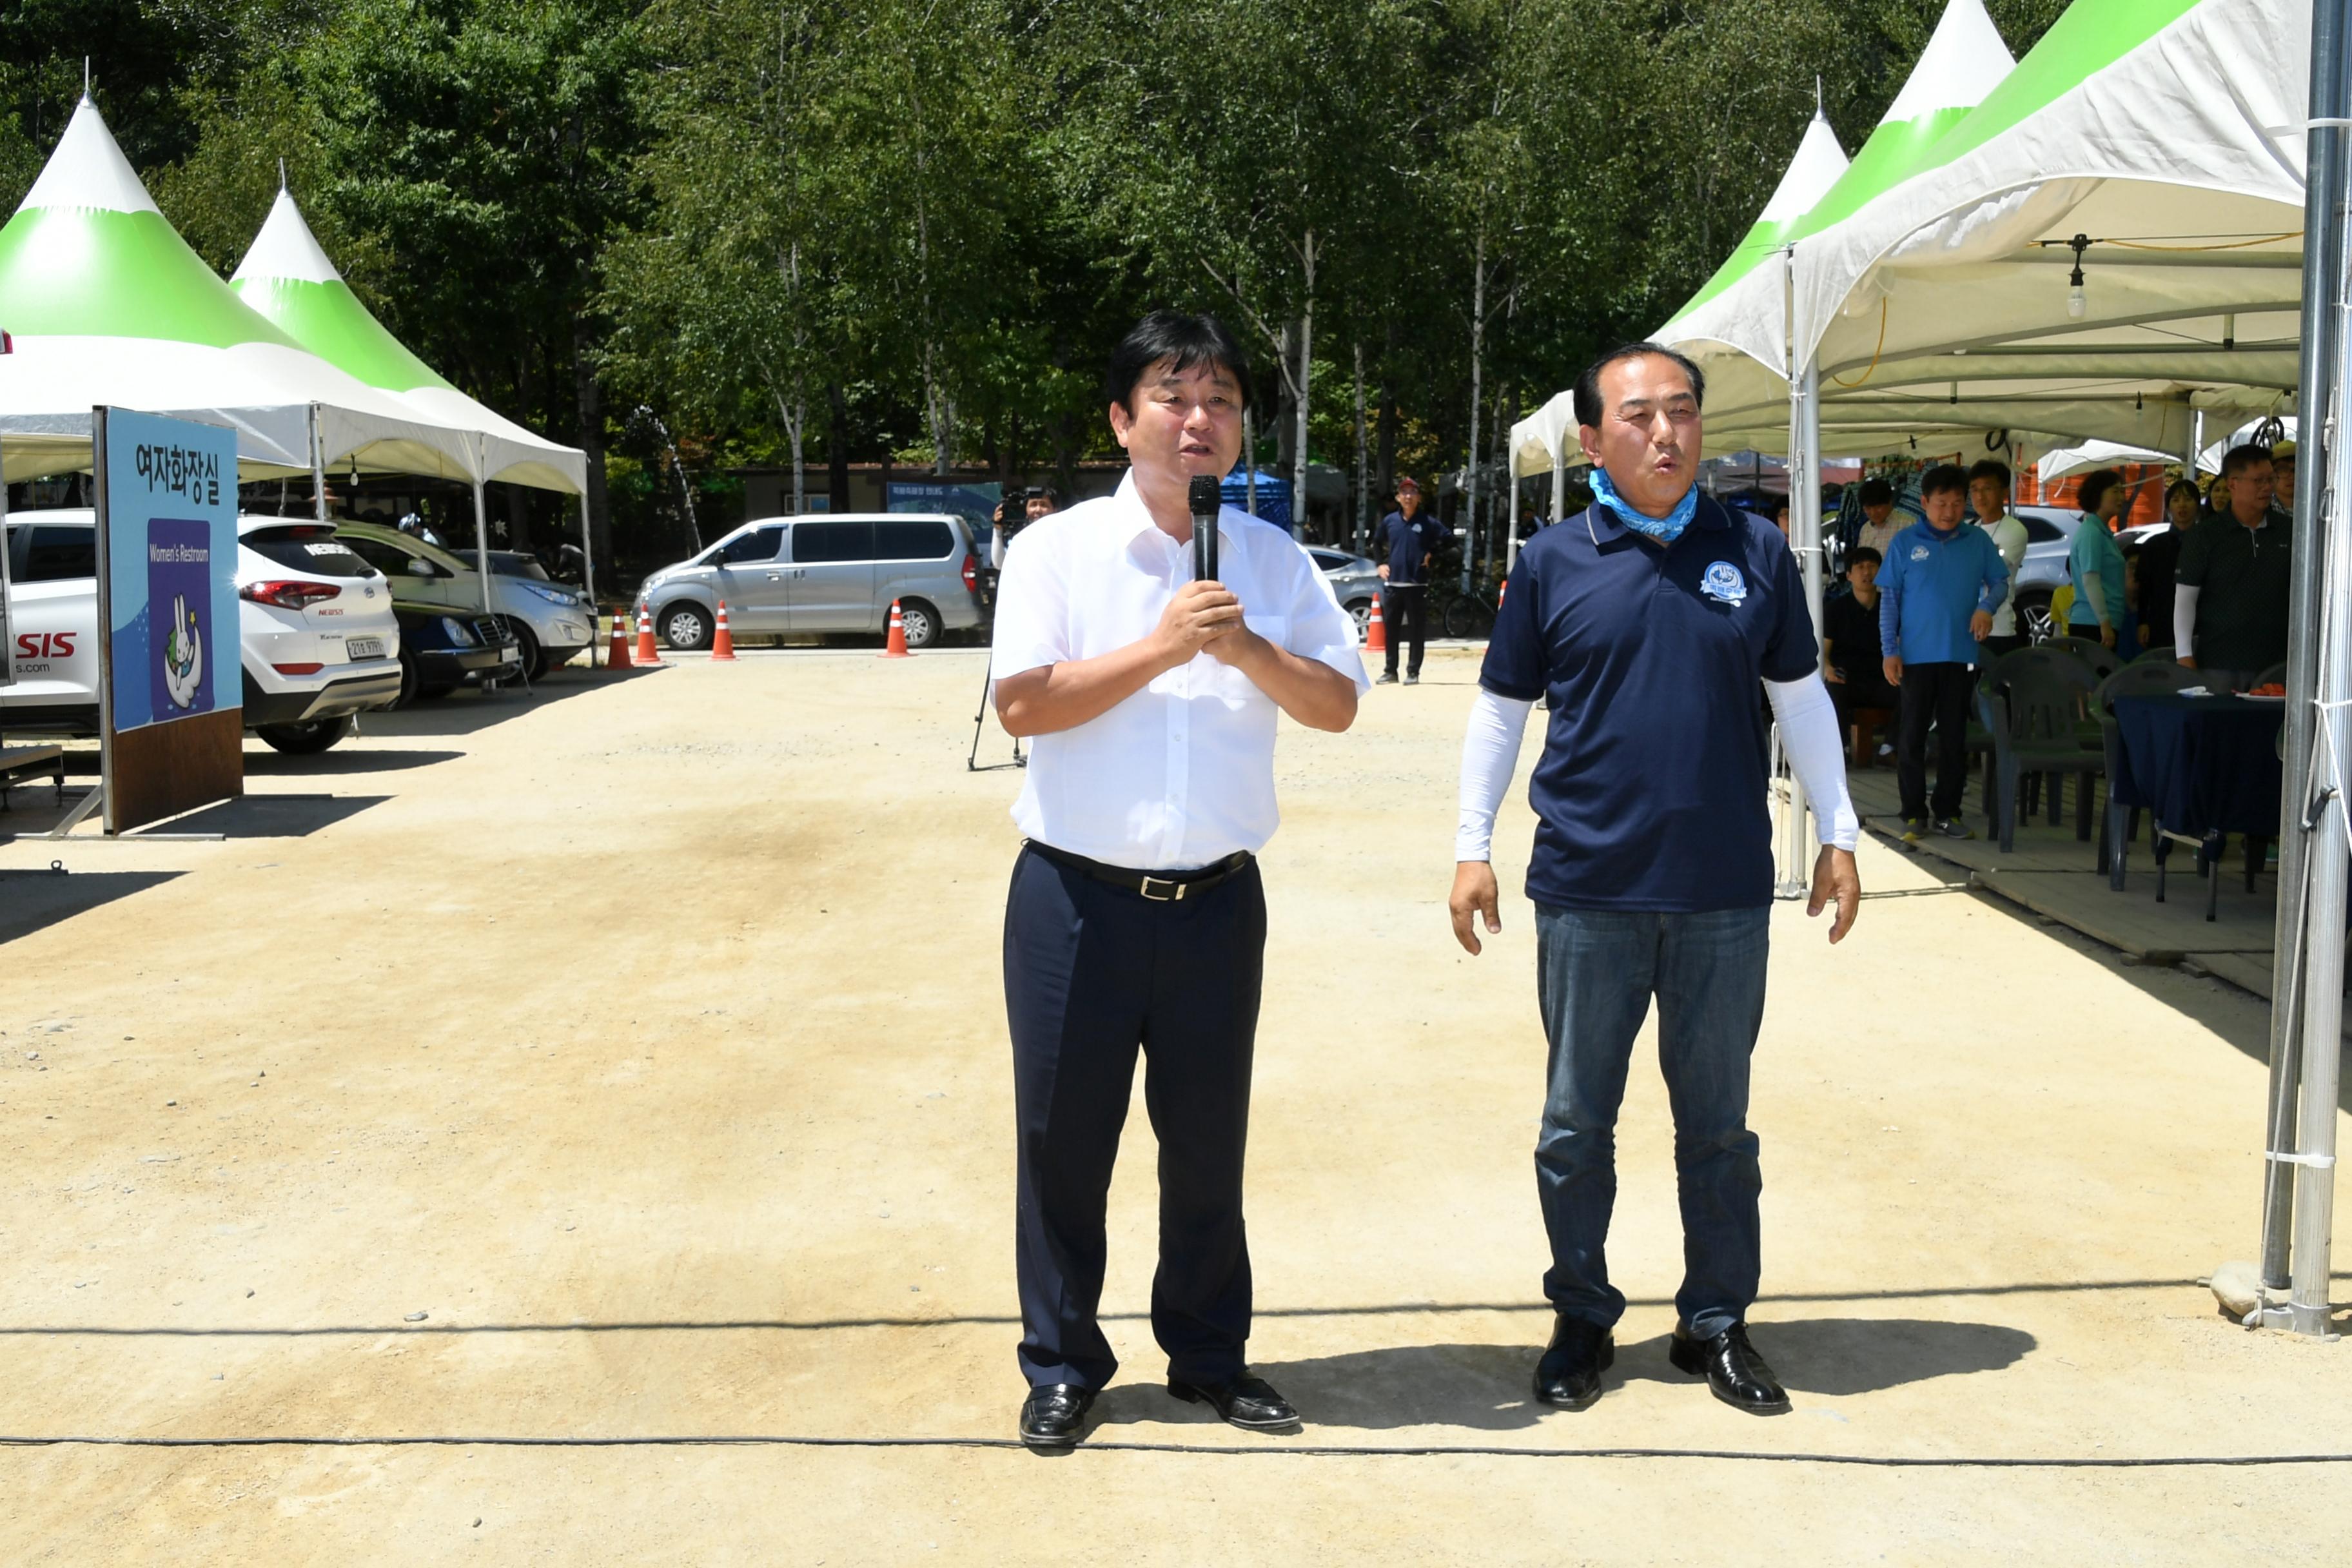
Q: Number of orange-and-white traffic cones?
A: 6